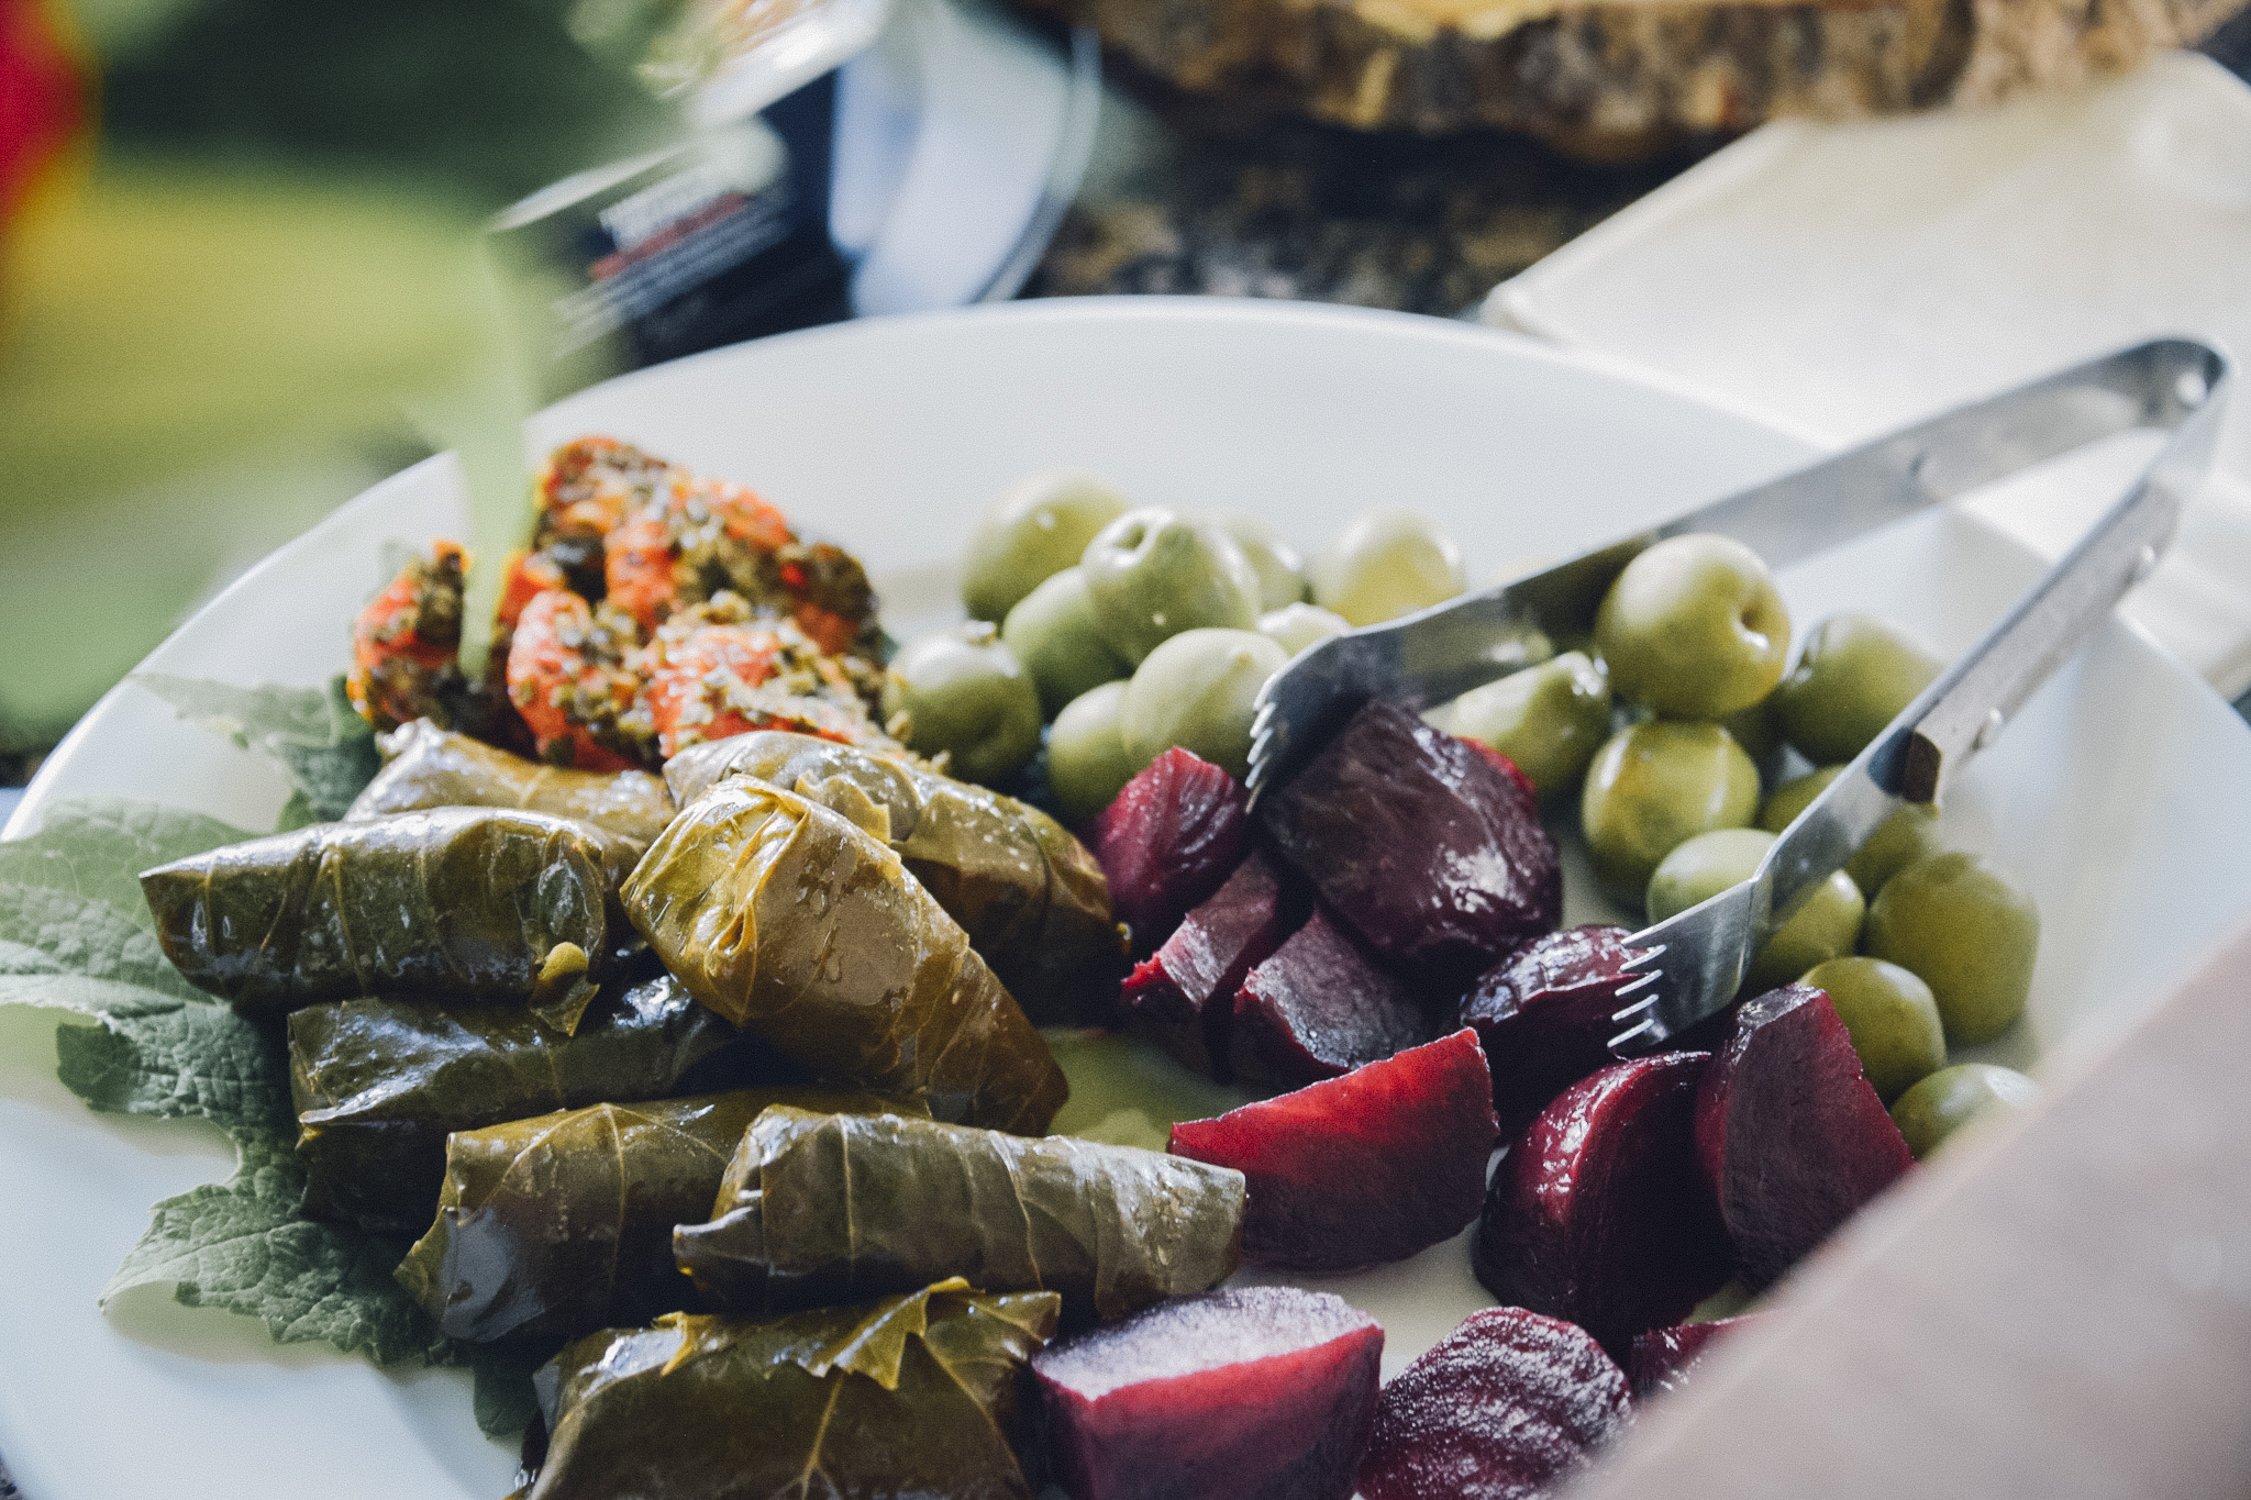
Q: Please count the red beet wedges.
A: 11